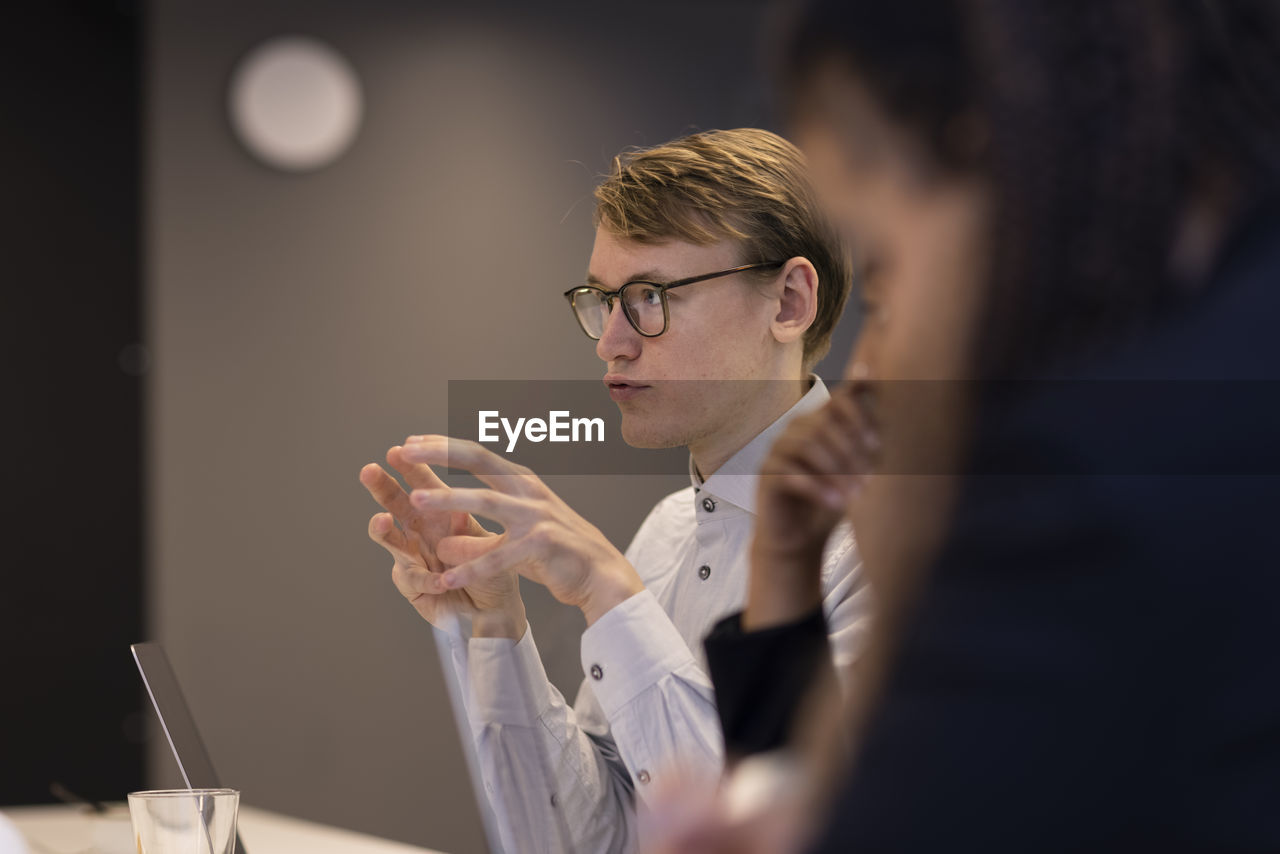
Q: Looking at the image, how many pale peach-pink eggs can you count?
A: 0